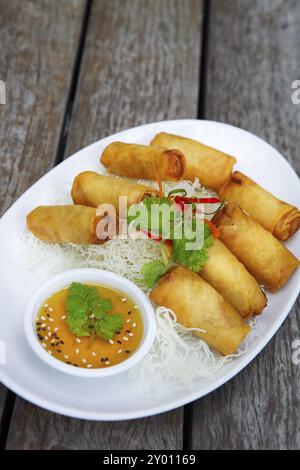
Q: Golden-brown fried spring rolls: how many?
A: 8